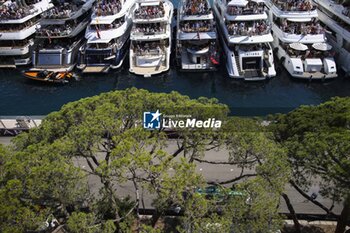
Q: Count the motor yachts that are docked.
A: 8